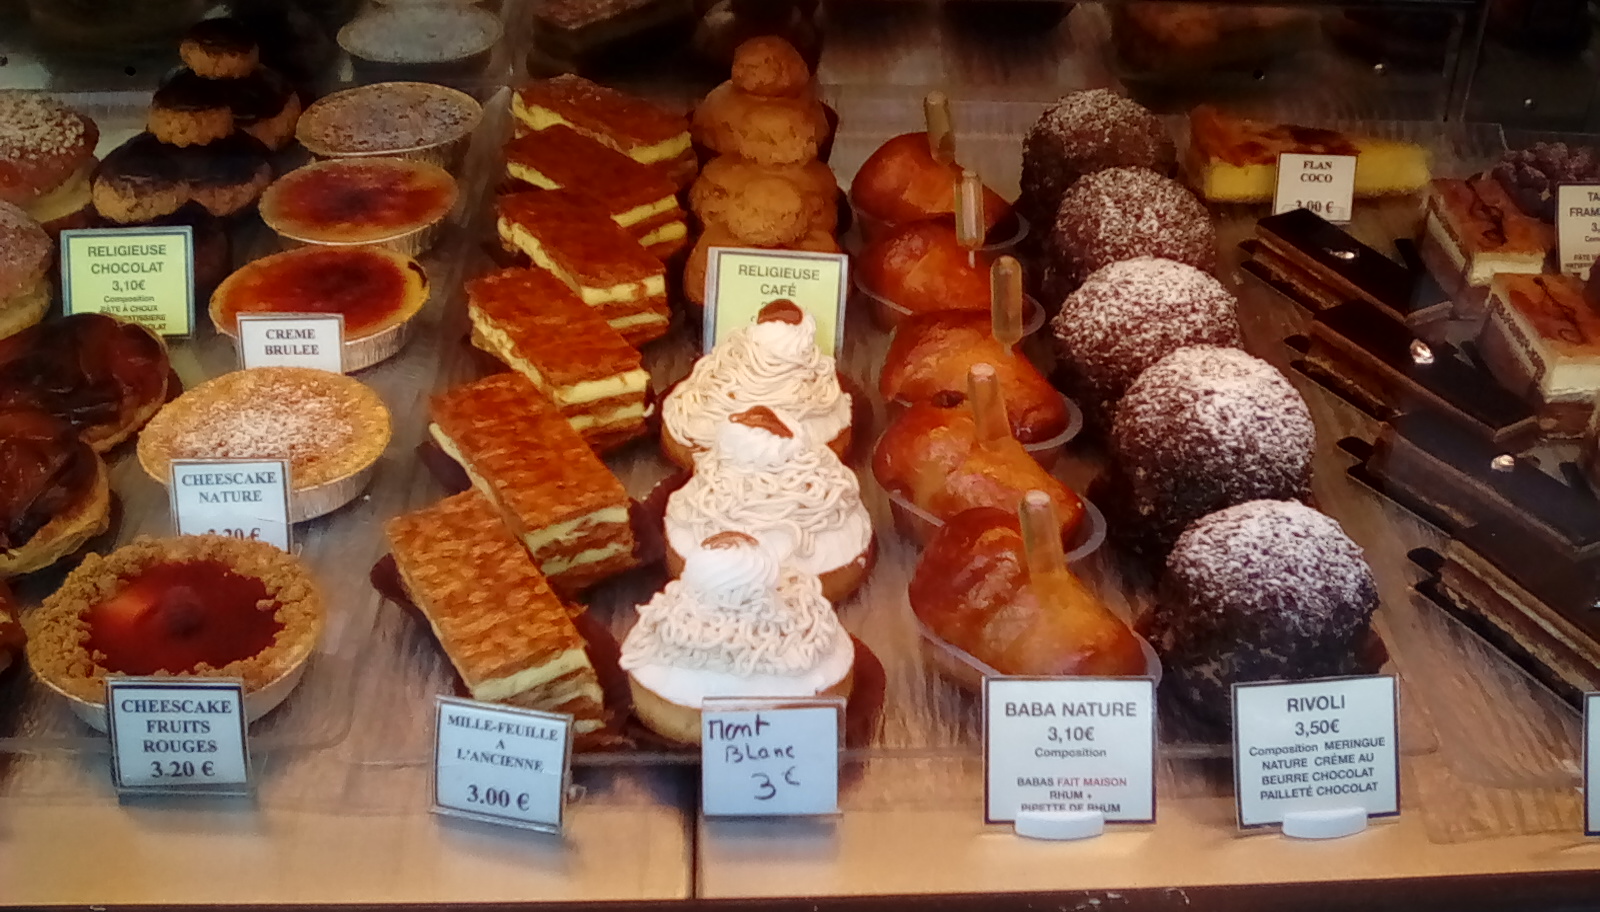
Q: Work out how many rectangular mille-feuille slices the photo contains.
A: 6